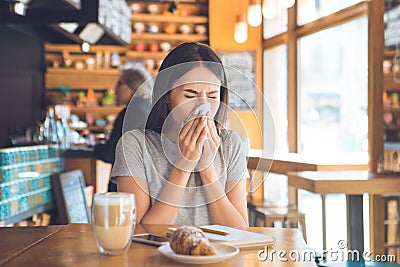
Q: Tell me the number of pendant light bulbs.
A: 4